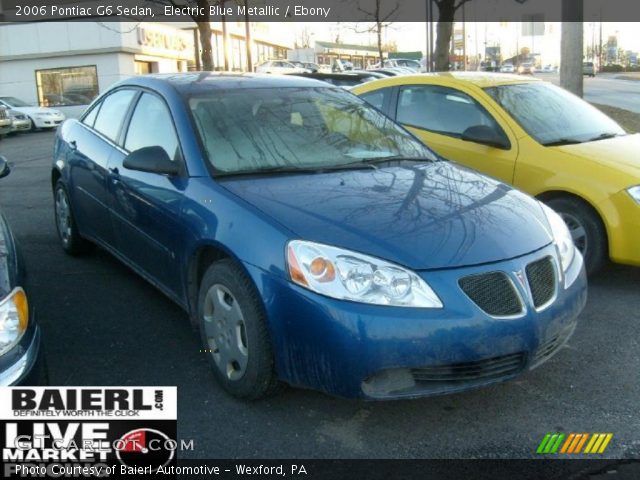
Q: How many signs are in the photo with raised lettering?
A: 1